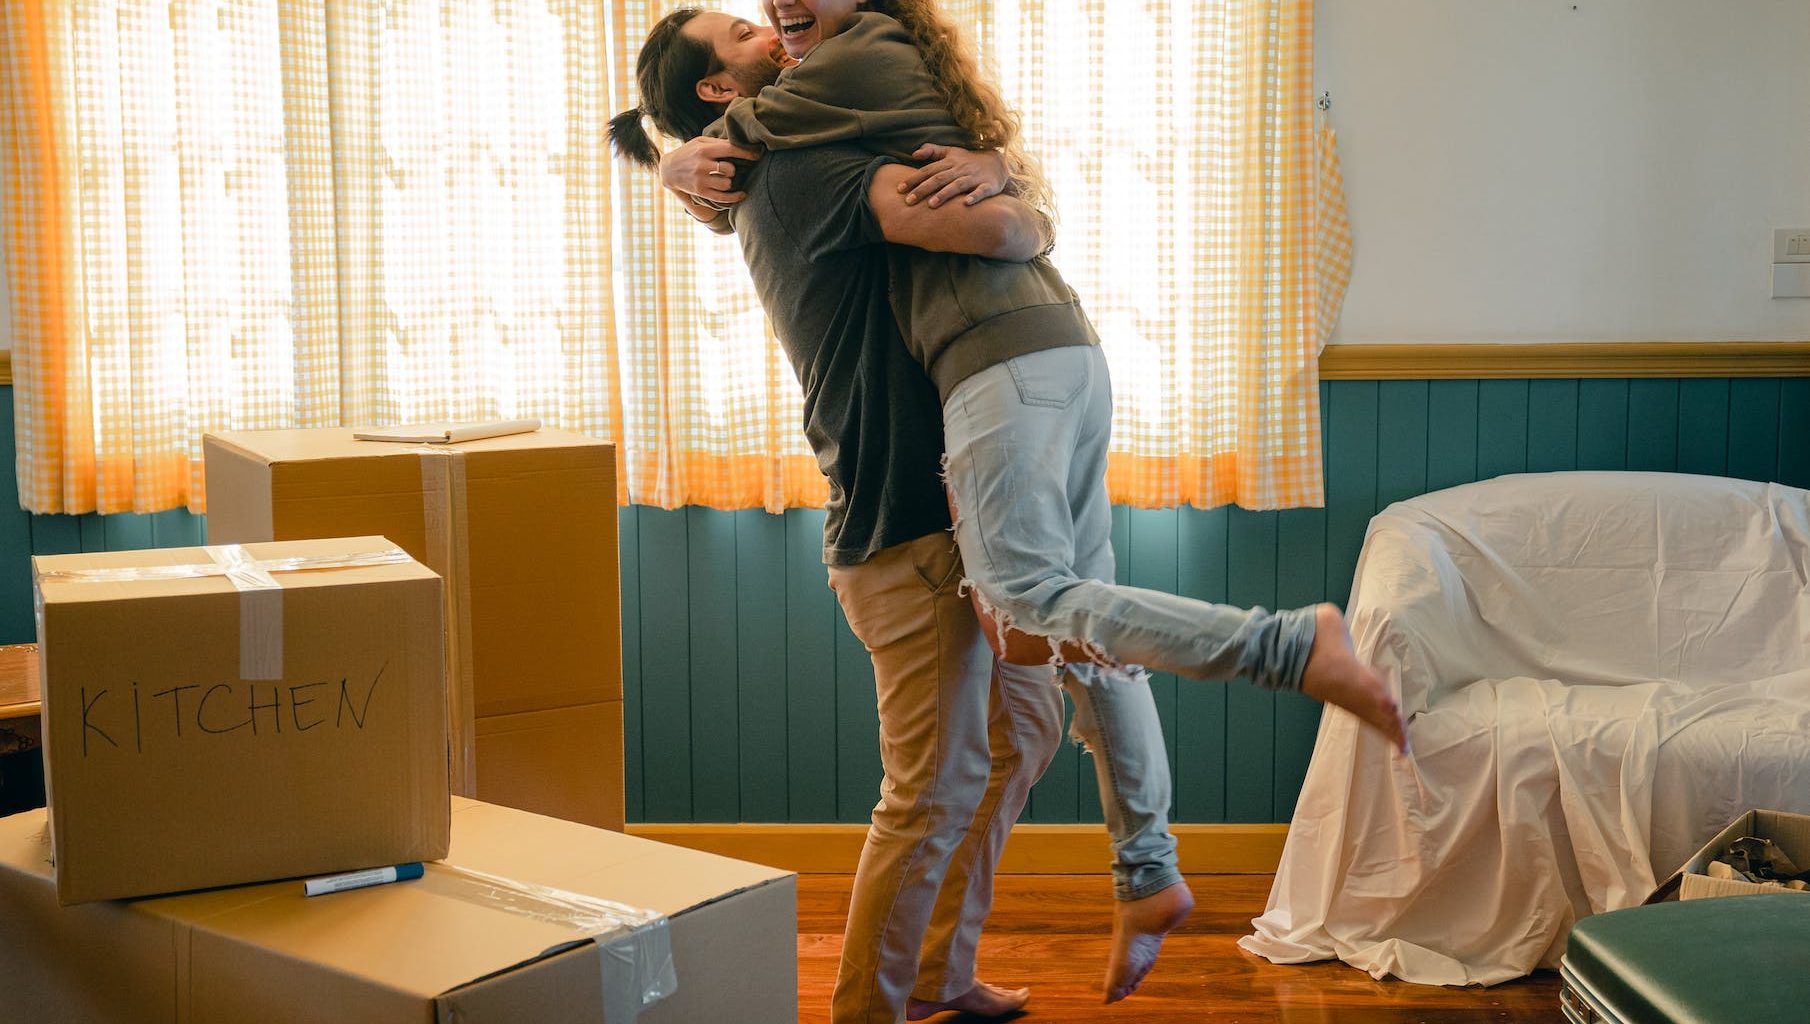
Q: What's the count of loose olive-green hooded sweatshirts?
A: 1